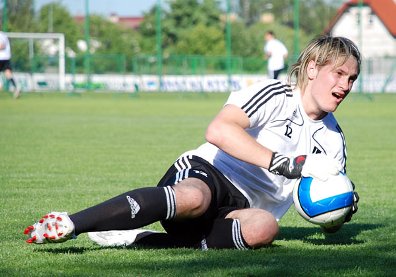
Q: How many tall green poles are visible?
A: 6